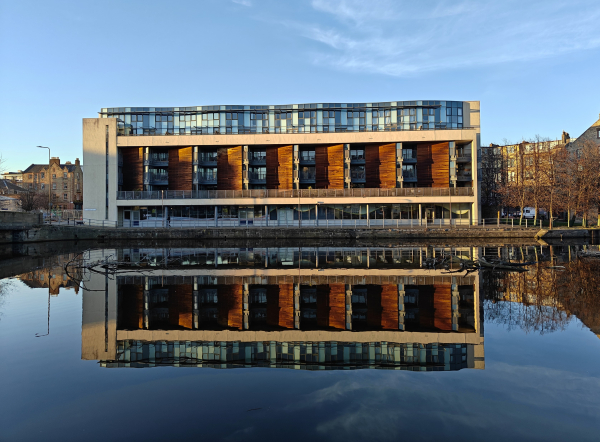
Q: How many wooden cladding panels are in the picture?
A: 7